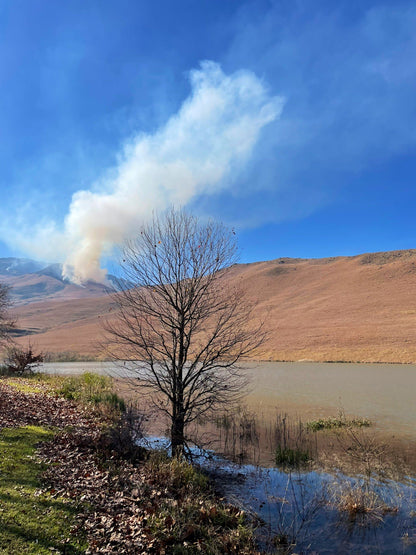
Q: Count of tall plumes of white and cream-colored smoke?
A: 1